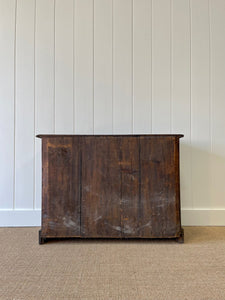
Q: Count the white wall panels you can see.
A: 12